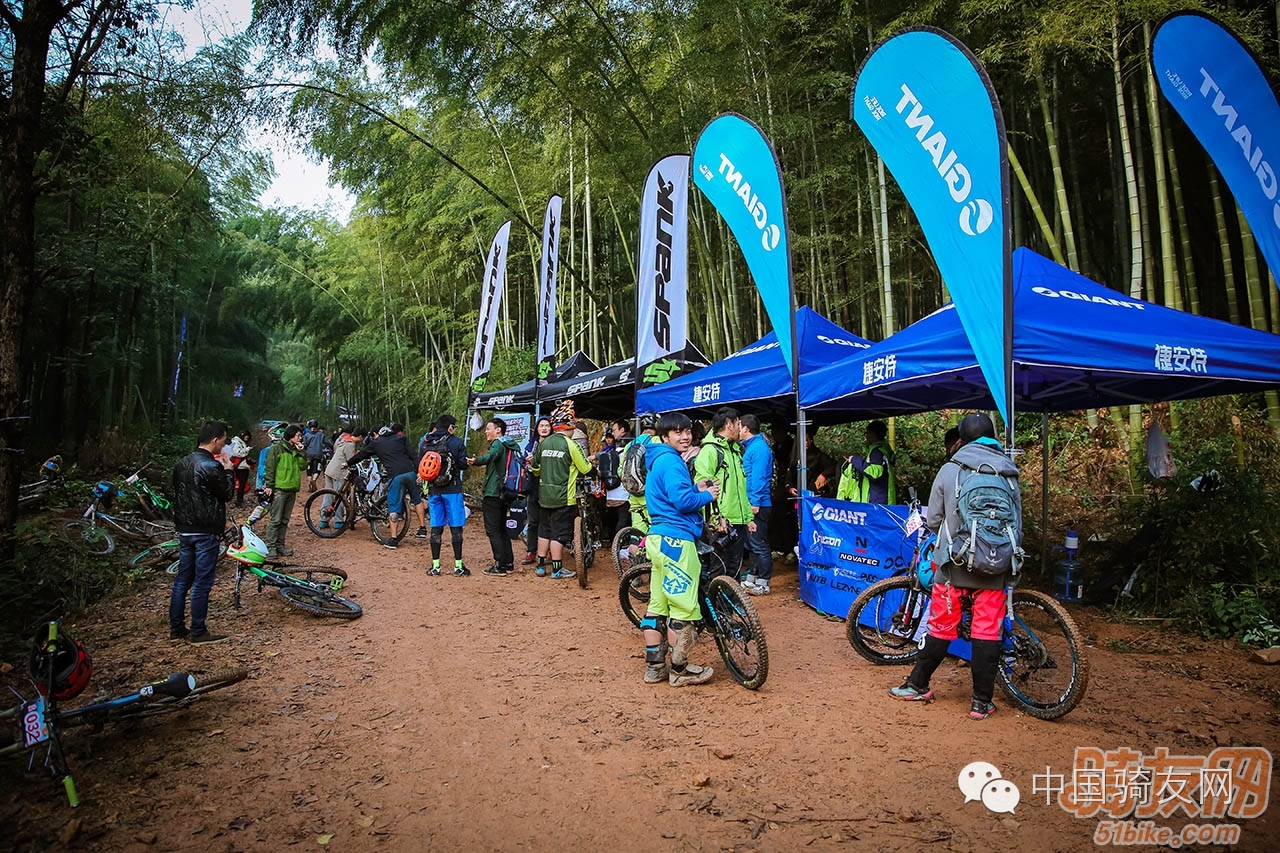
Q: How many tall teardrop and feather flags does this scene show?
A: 6